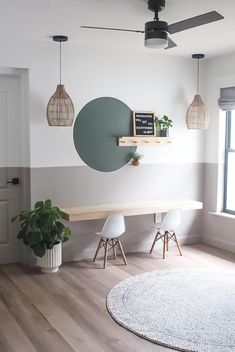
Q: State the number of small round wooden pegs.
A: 5